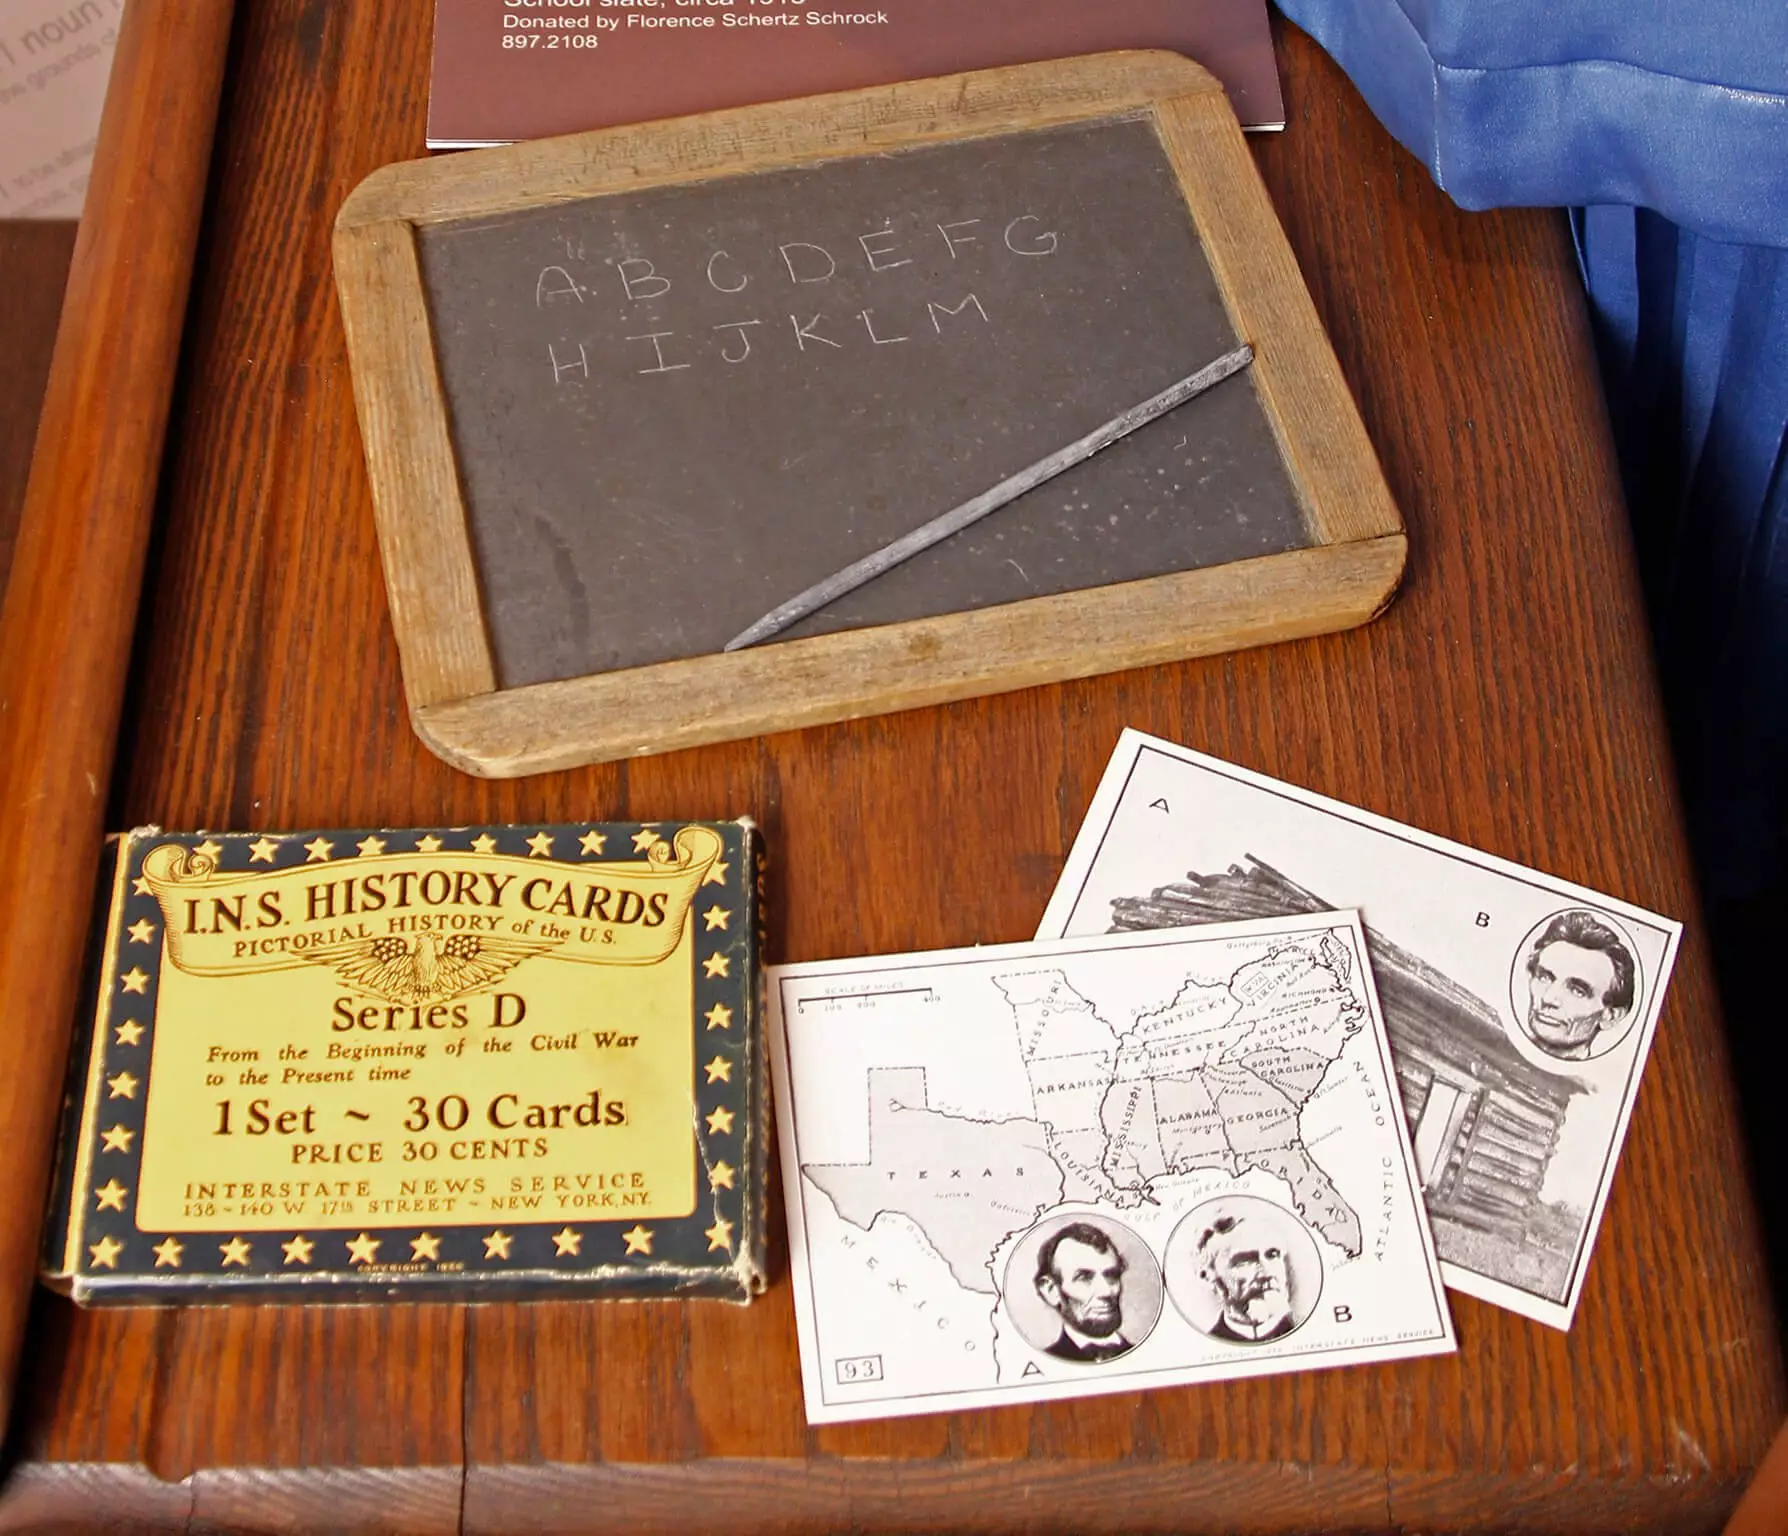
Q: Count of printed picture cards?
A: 2